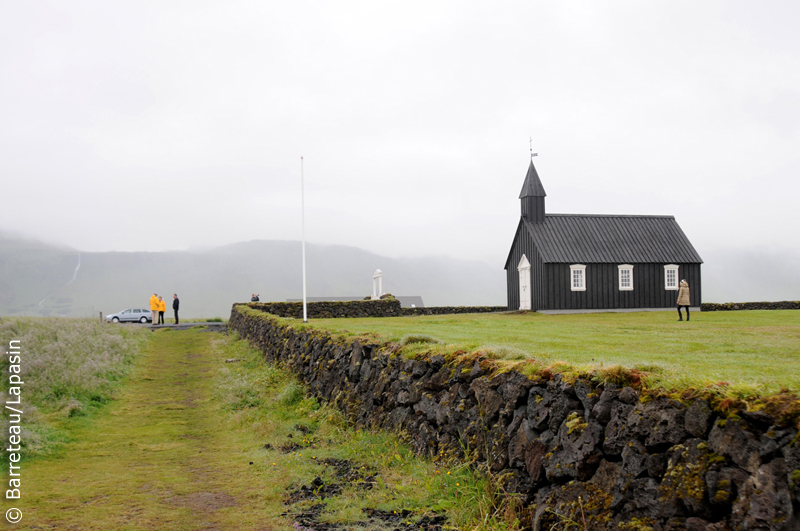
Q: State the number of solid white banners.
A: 0